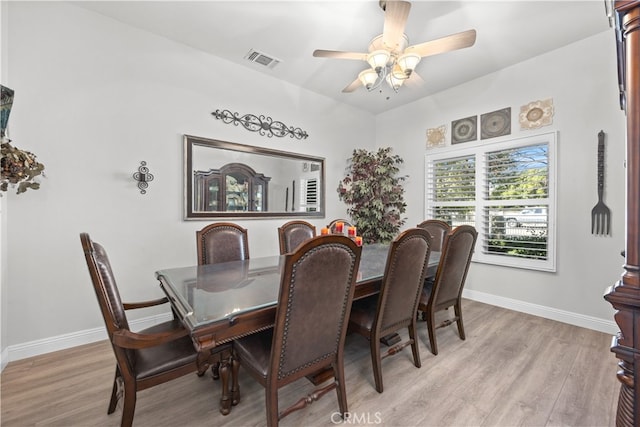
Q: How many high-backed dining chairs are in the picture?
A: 8